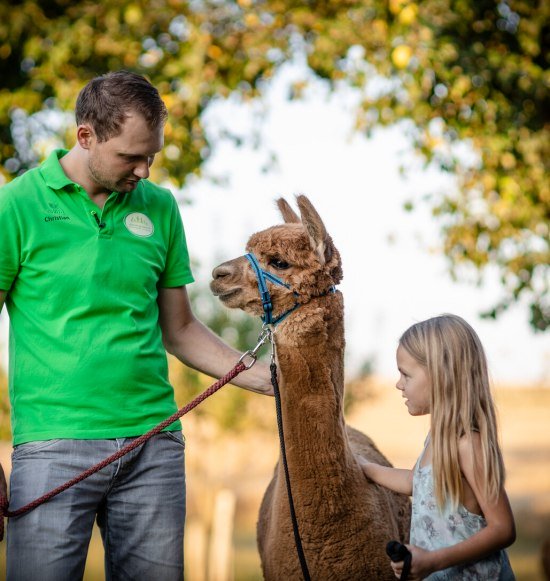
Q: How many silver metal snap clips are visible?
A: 2